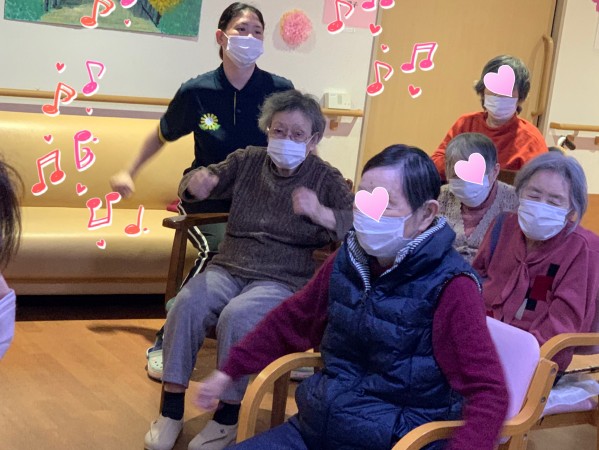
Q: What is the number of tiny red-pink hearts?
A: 9